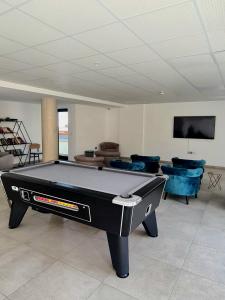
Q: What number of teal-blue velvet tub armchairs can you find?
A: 4